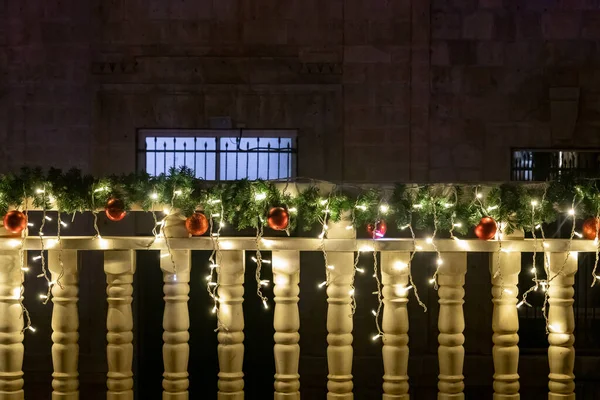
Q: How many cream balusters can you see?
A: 11